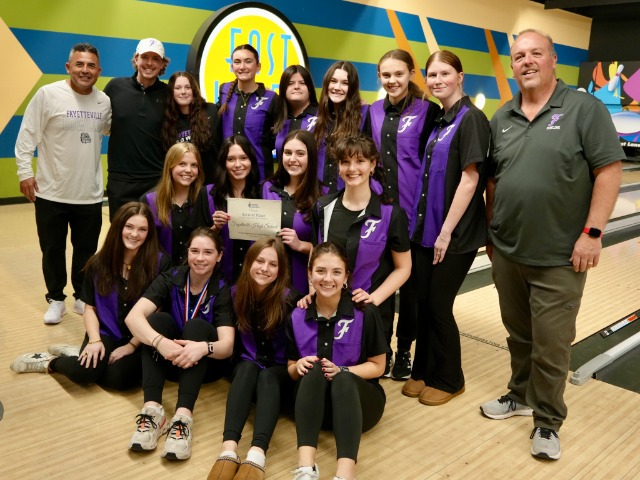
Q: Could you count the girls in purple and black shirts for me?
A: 13